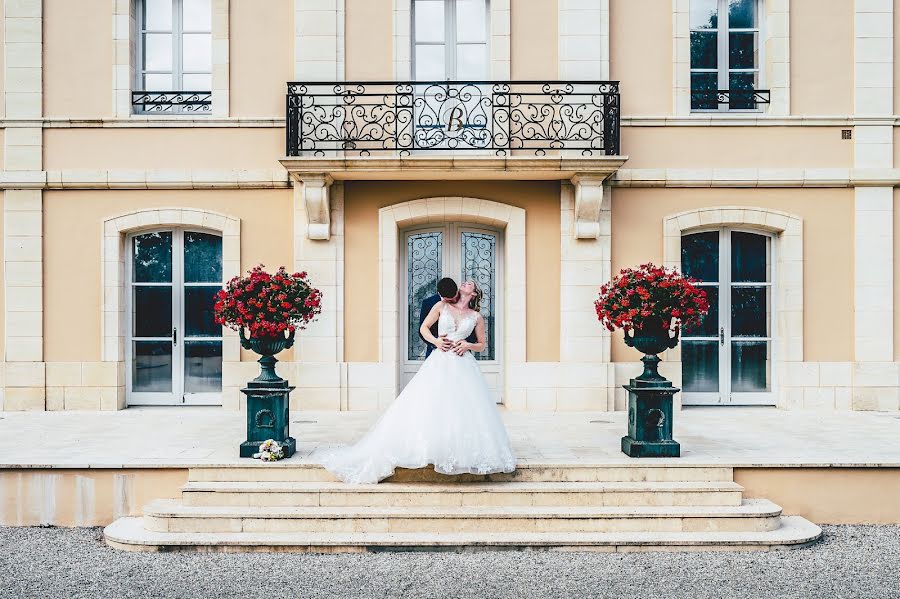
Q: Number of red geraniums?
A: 2